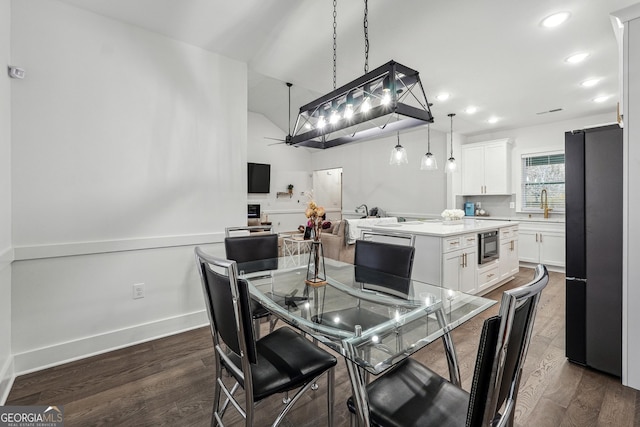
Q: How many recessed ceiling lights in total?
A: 7